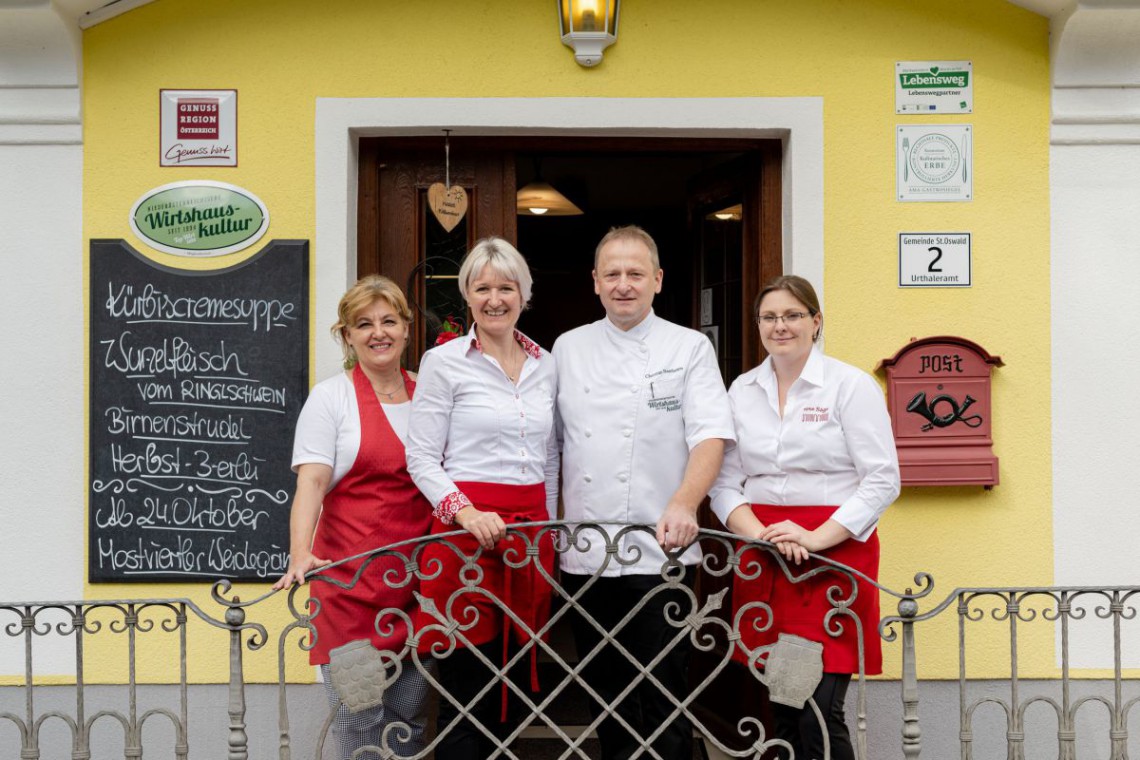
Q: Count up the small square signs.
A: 4